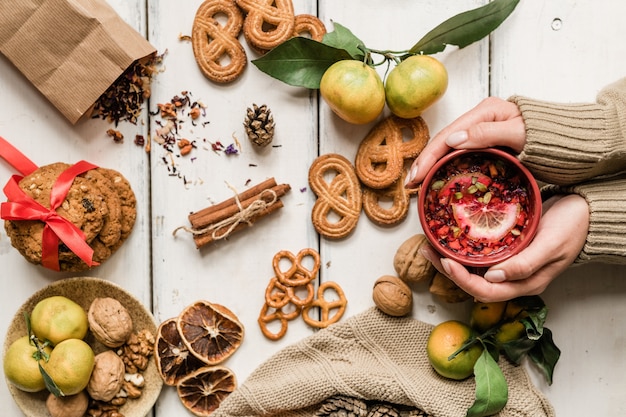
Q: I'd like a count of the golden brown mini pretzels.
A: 4